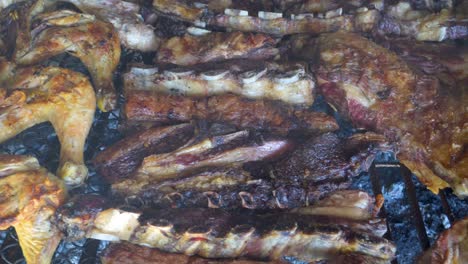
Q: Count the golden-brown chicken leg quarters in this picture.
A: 3